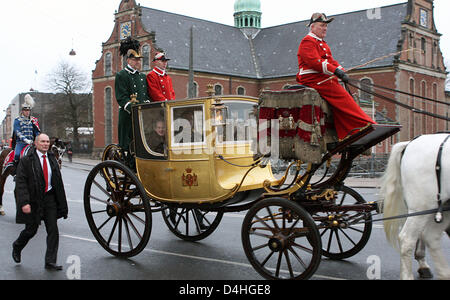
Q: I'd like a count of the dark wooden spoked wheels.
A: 4